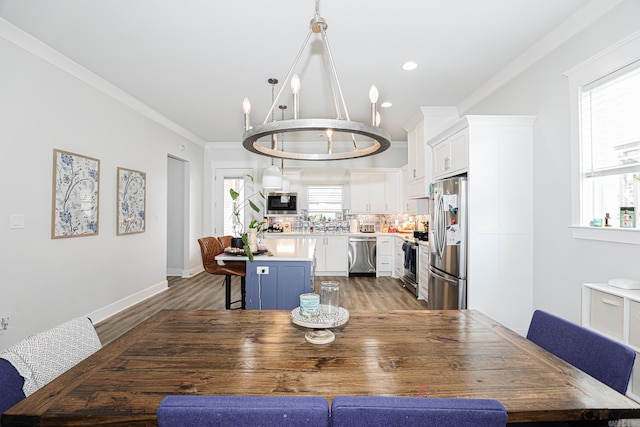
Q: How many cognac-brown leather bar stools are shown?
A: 2